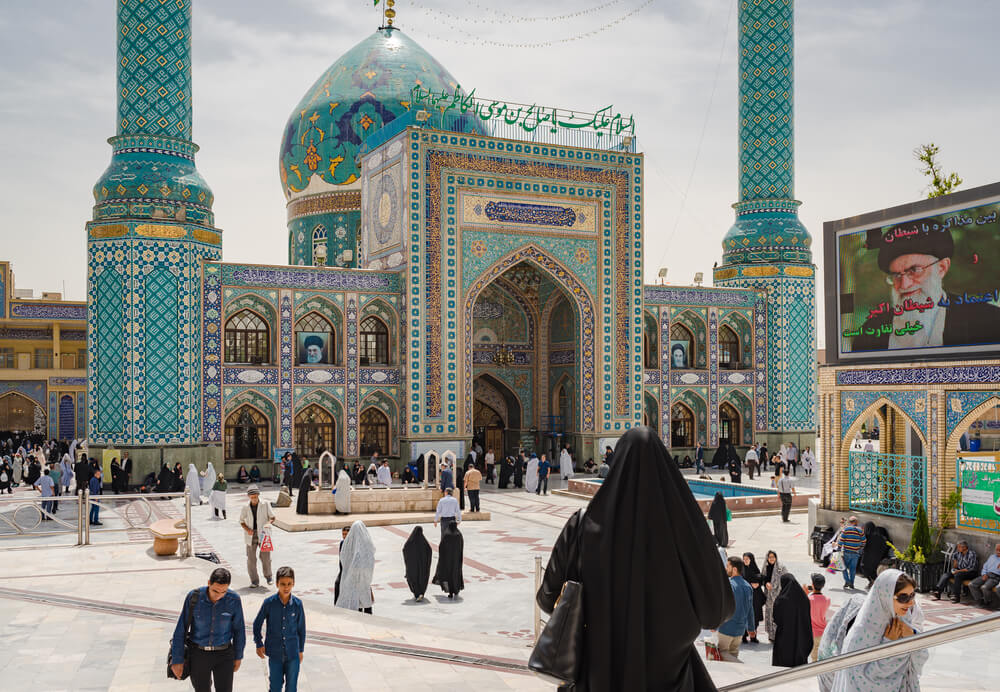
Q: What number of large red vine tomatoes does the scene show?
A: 0